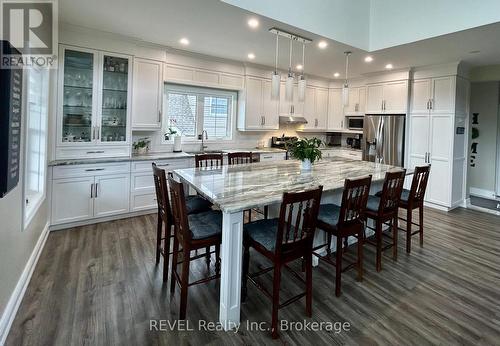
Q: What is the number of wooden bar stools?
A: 8